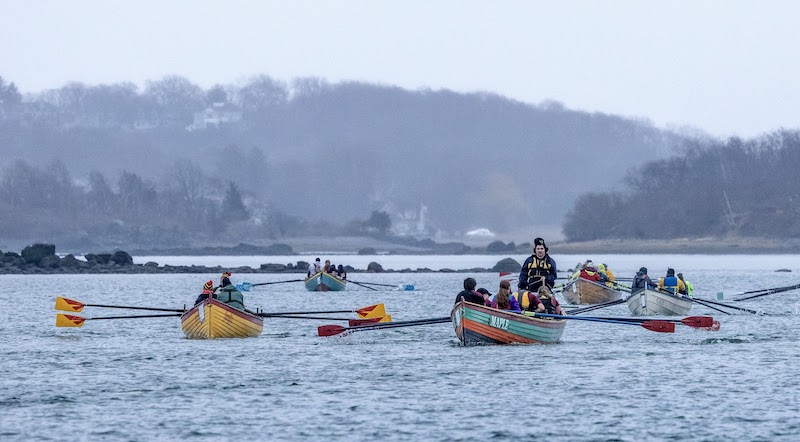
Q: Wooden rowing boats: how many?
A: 5